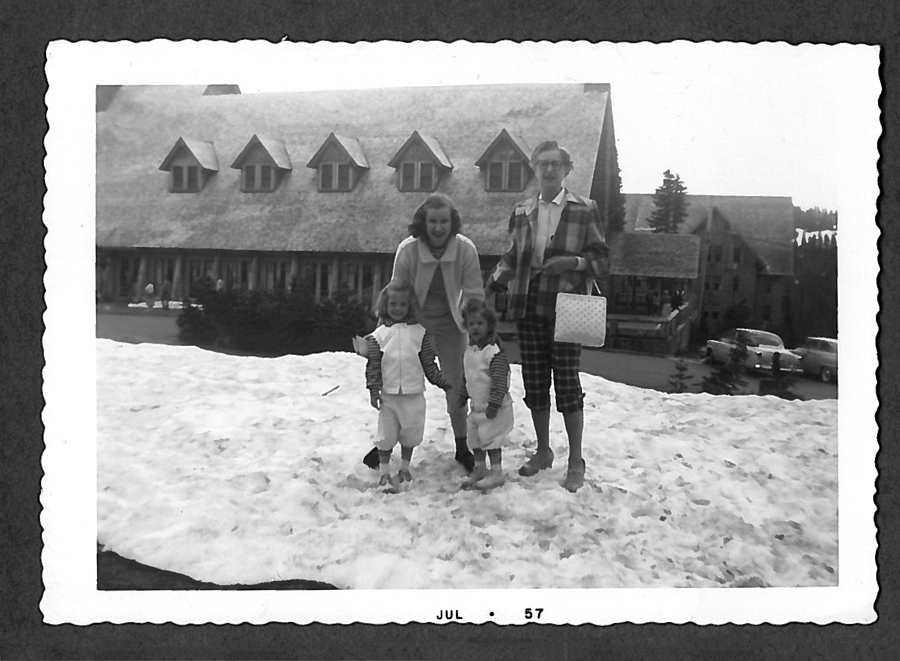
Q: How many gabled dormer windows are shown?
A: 5